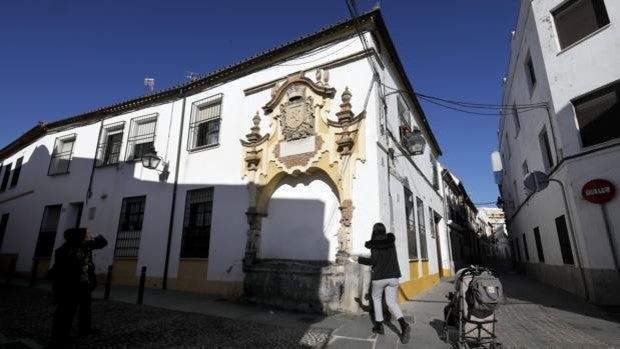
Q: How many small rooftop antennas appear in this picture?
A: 2